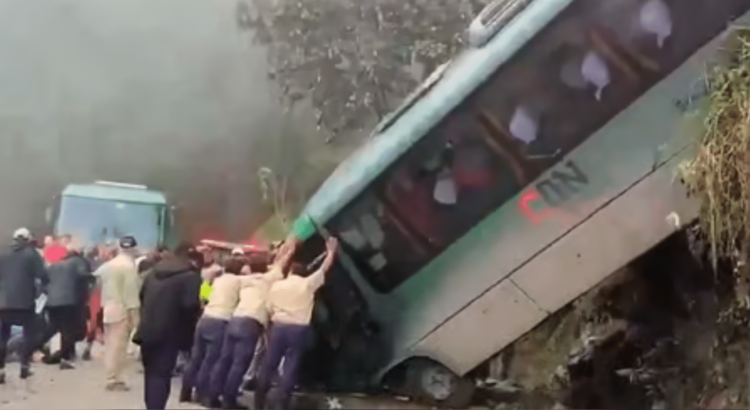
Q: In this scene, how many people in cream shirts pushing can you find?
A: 3